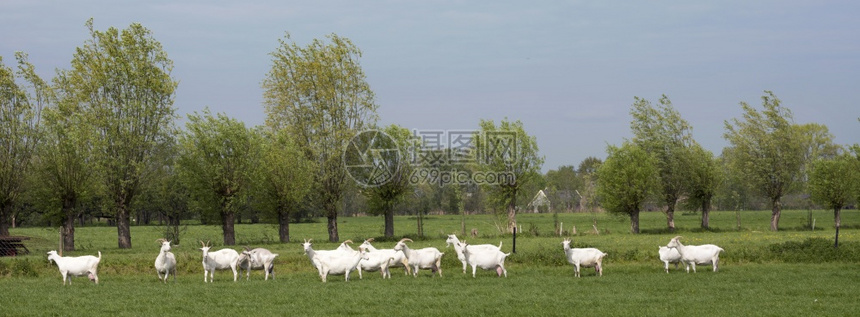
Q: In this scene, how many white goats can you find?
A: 14